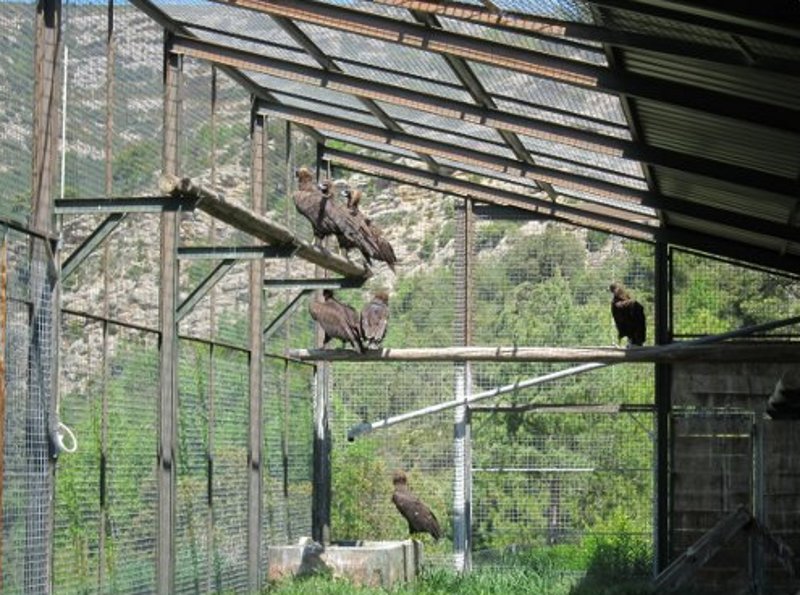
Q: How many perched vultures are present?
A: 7